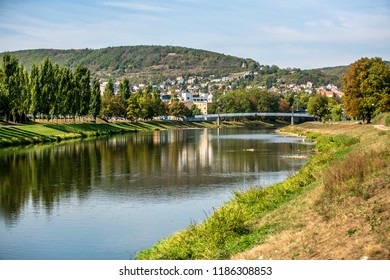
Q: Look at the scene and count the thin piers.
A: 2